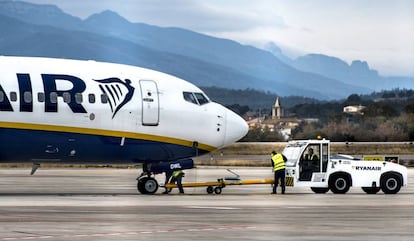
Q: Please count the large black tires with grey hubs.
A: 3